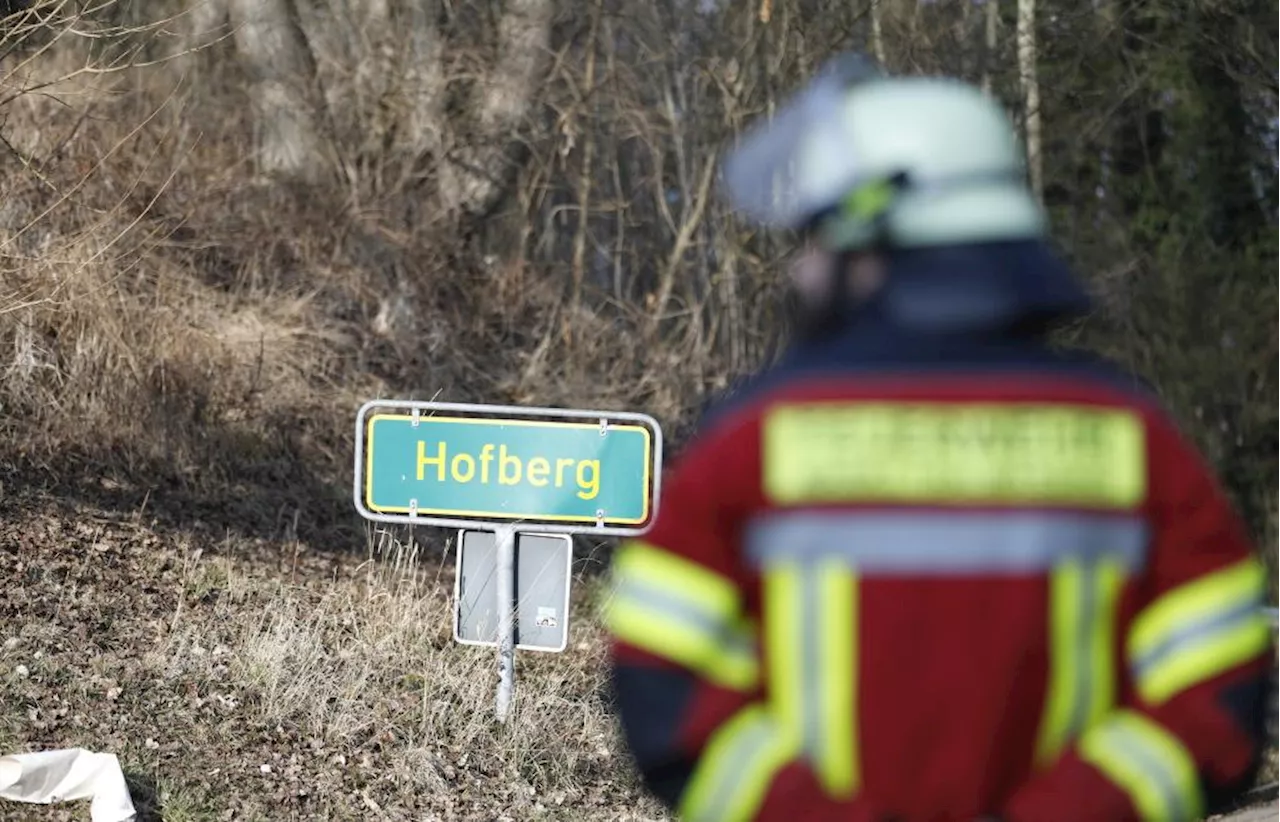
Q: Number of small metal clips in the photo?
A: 4